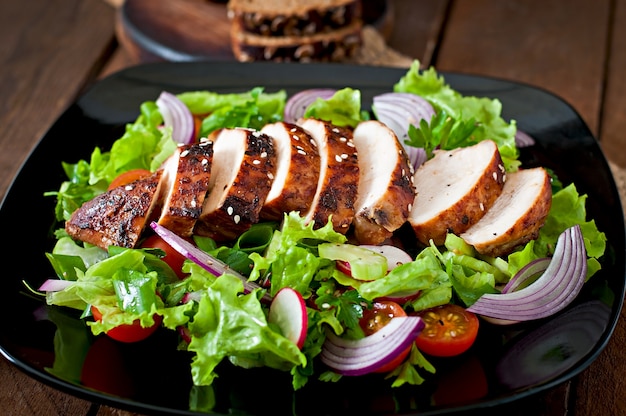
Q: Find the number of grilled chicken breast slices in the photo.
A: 8